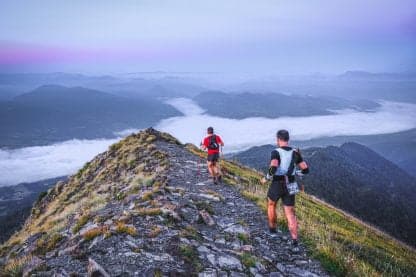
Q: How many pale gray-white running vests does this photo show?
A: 1